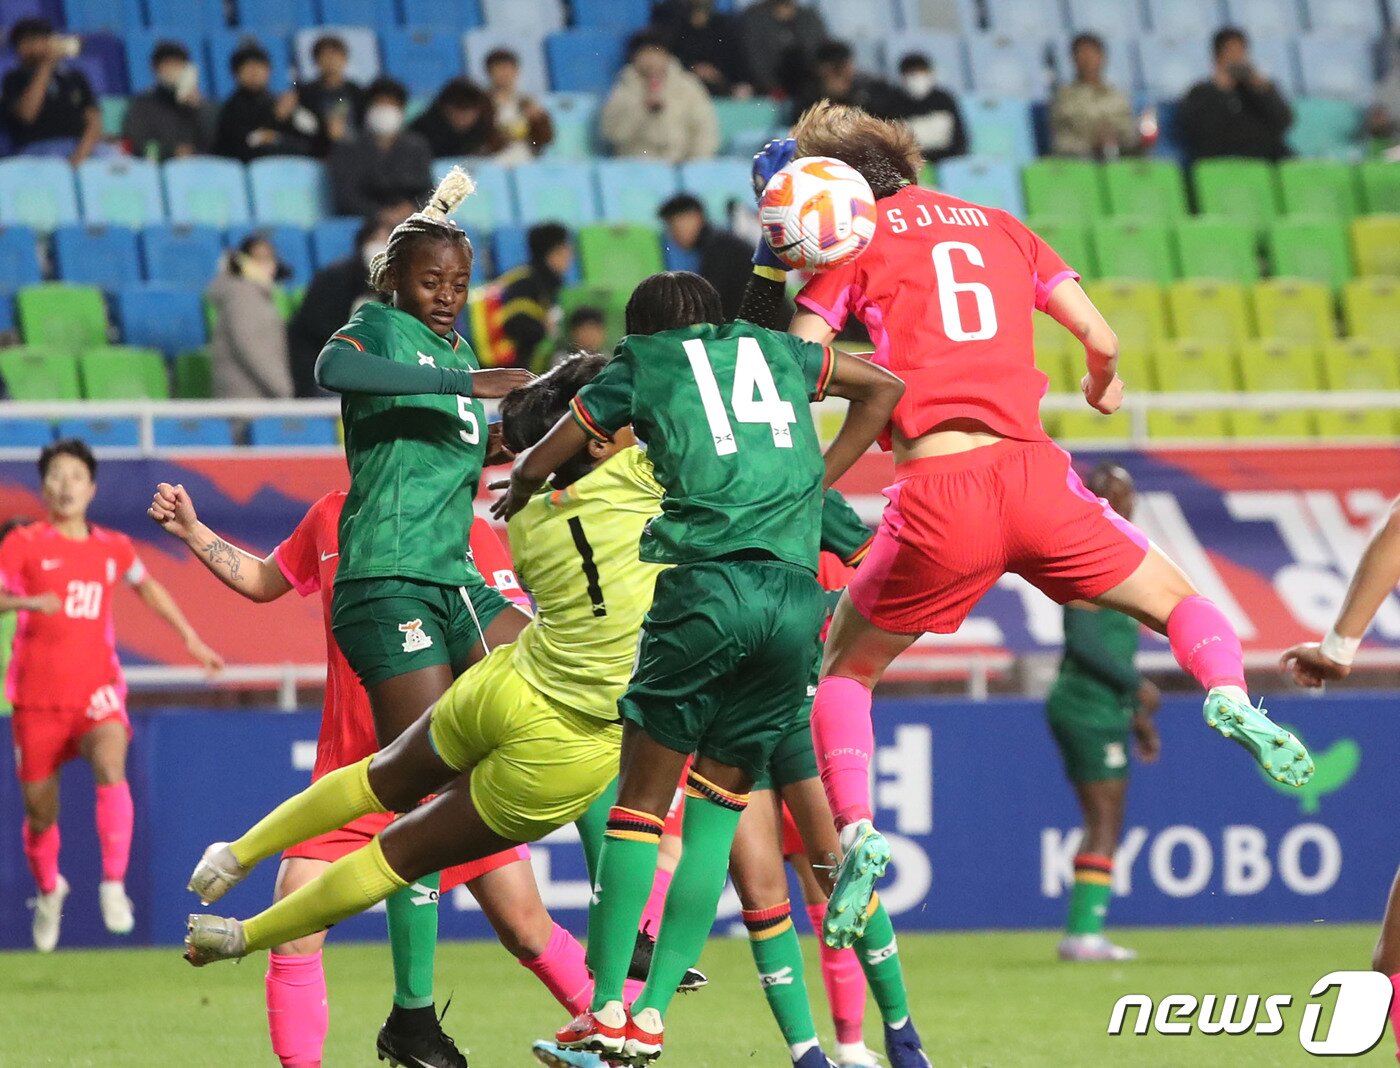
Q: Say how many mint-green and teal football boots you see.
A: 2